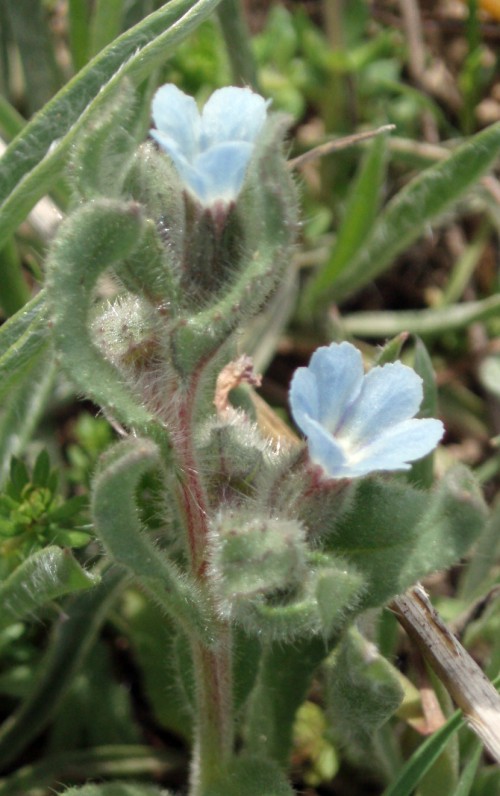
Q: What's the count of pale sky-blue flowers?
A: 2